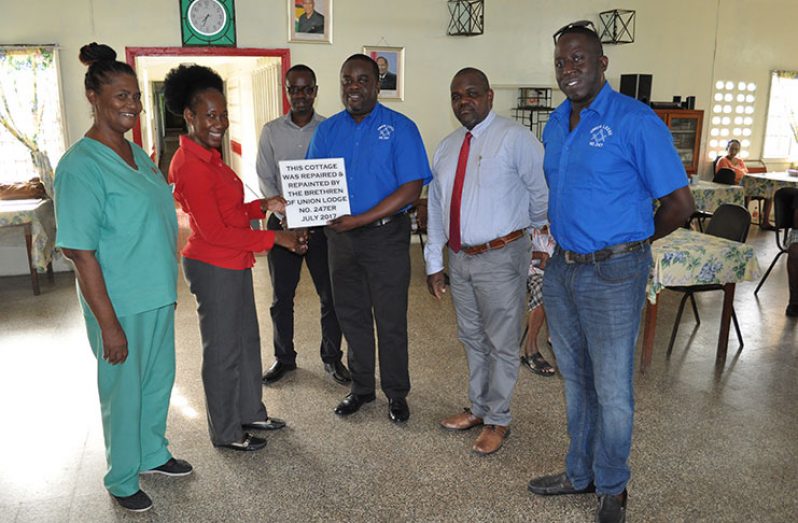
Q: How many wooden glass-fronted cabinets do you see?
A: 1